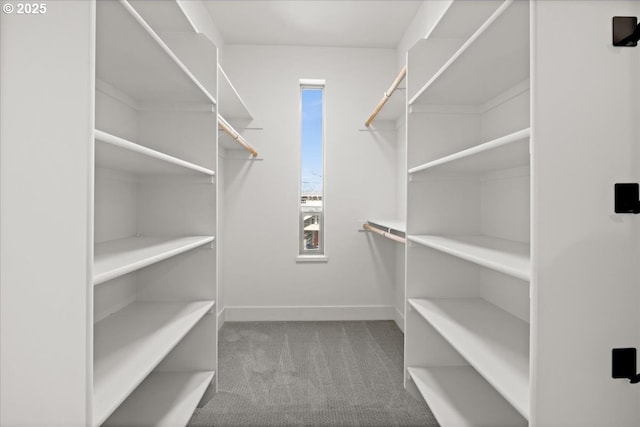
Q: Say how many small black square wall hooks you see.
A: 3